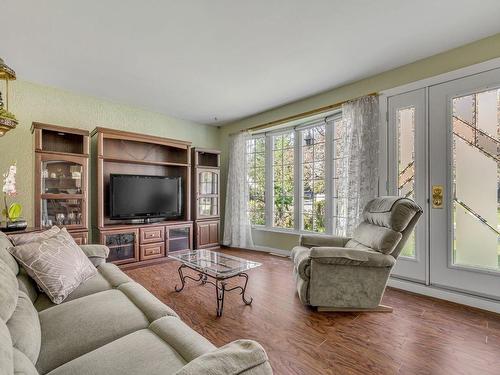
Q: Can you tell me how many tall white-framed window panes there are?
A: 4